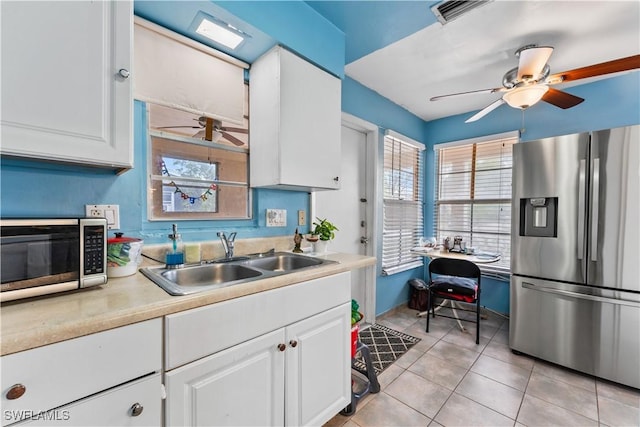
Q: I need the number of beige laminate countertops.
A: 1